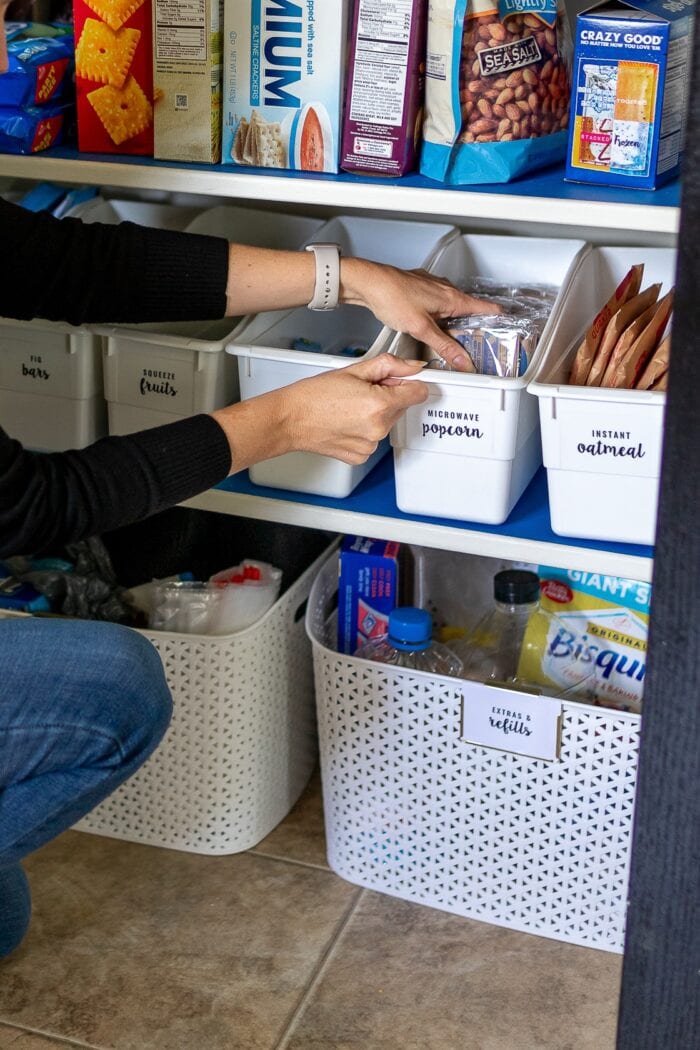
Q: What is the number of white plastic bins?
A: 7